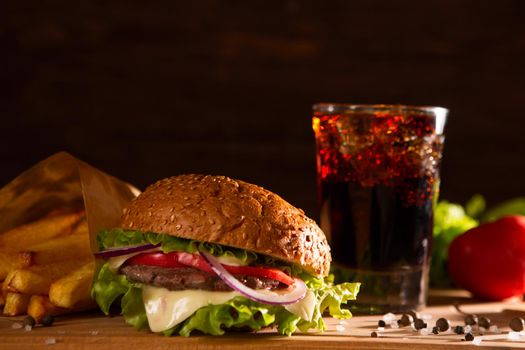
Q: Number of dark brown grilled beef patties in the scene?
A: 1